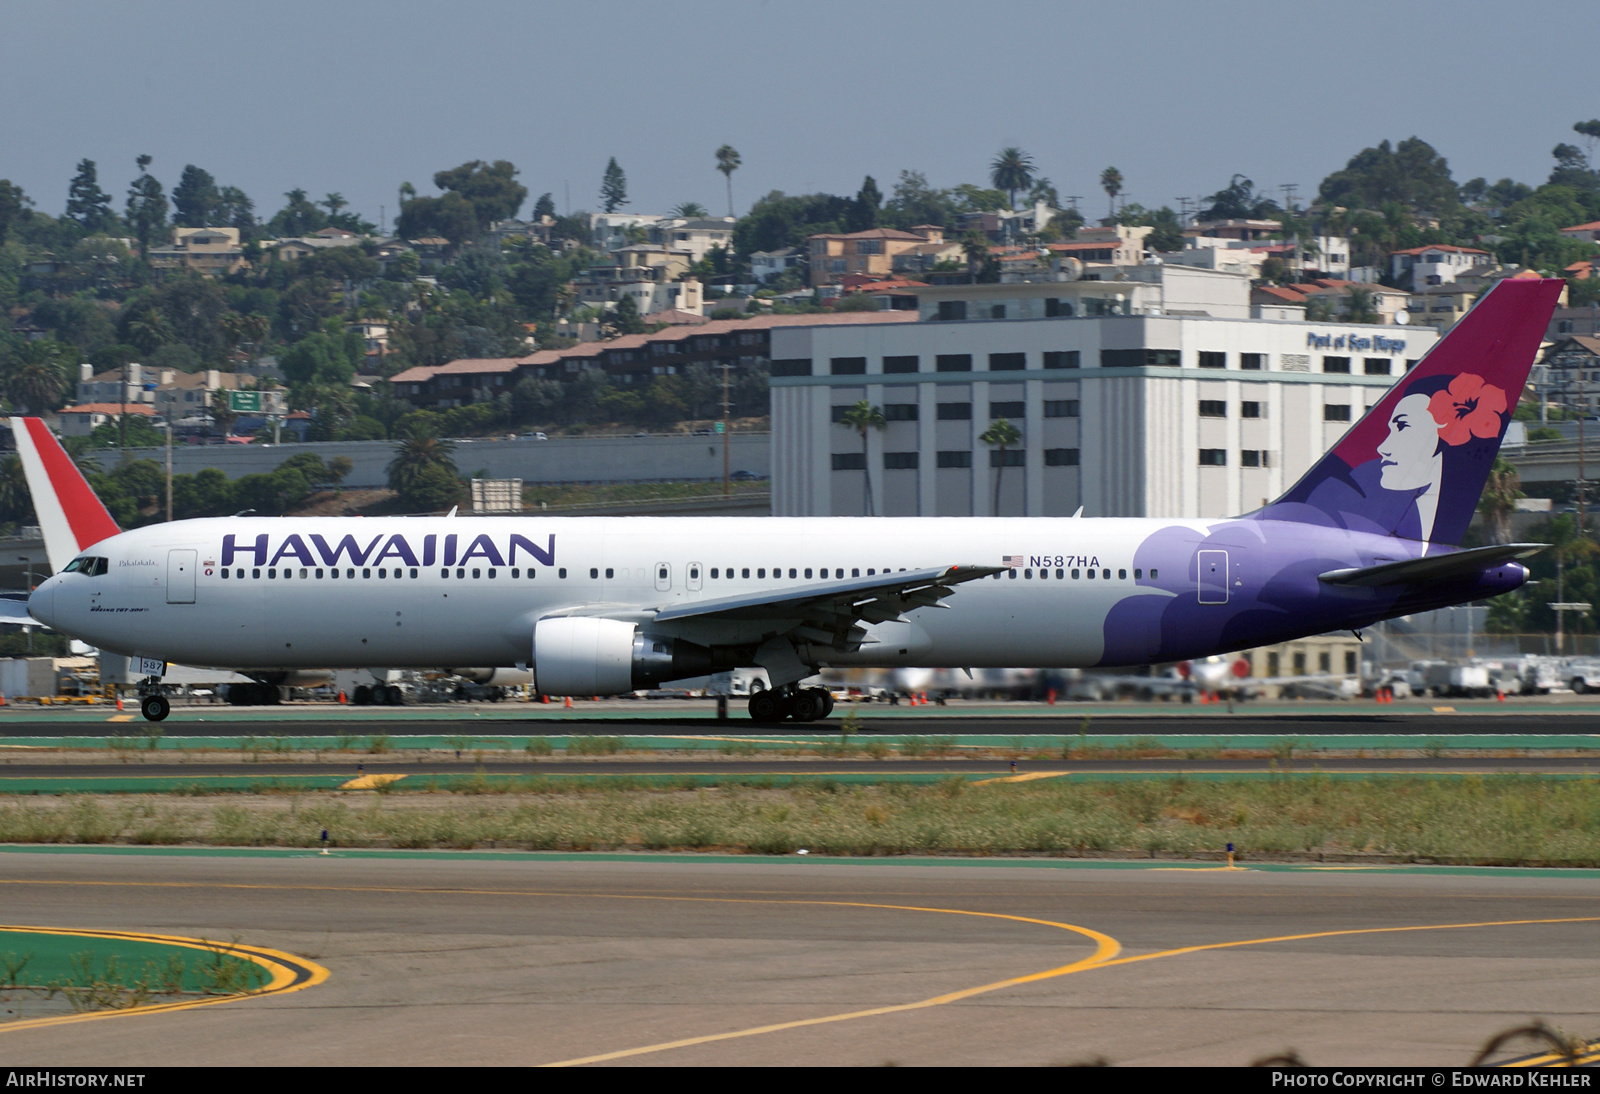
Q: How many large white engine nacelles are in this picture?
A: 1